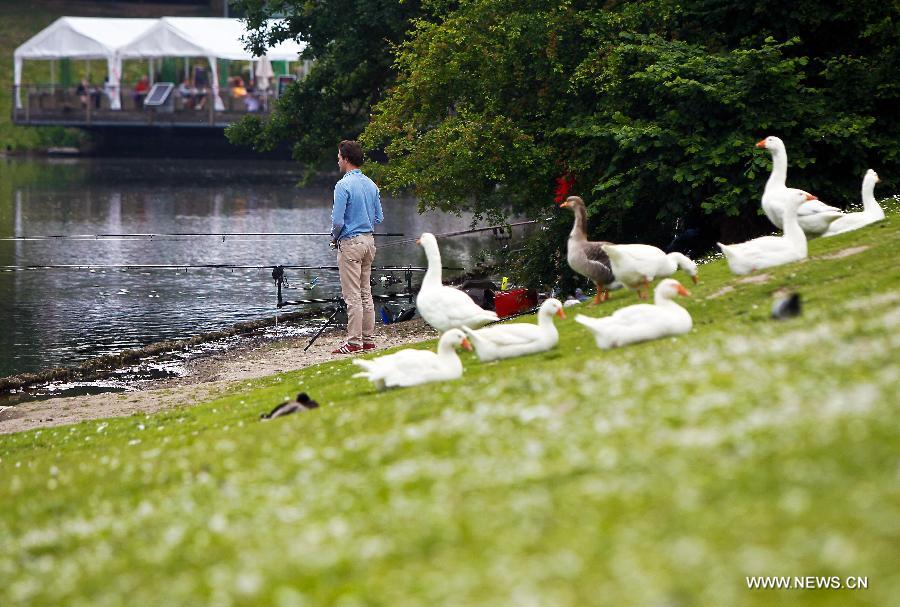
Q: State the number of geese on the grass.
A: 9